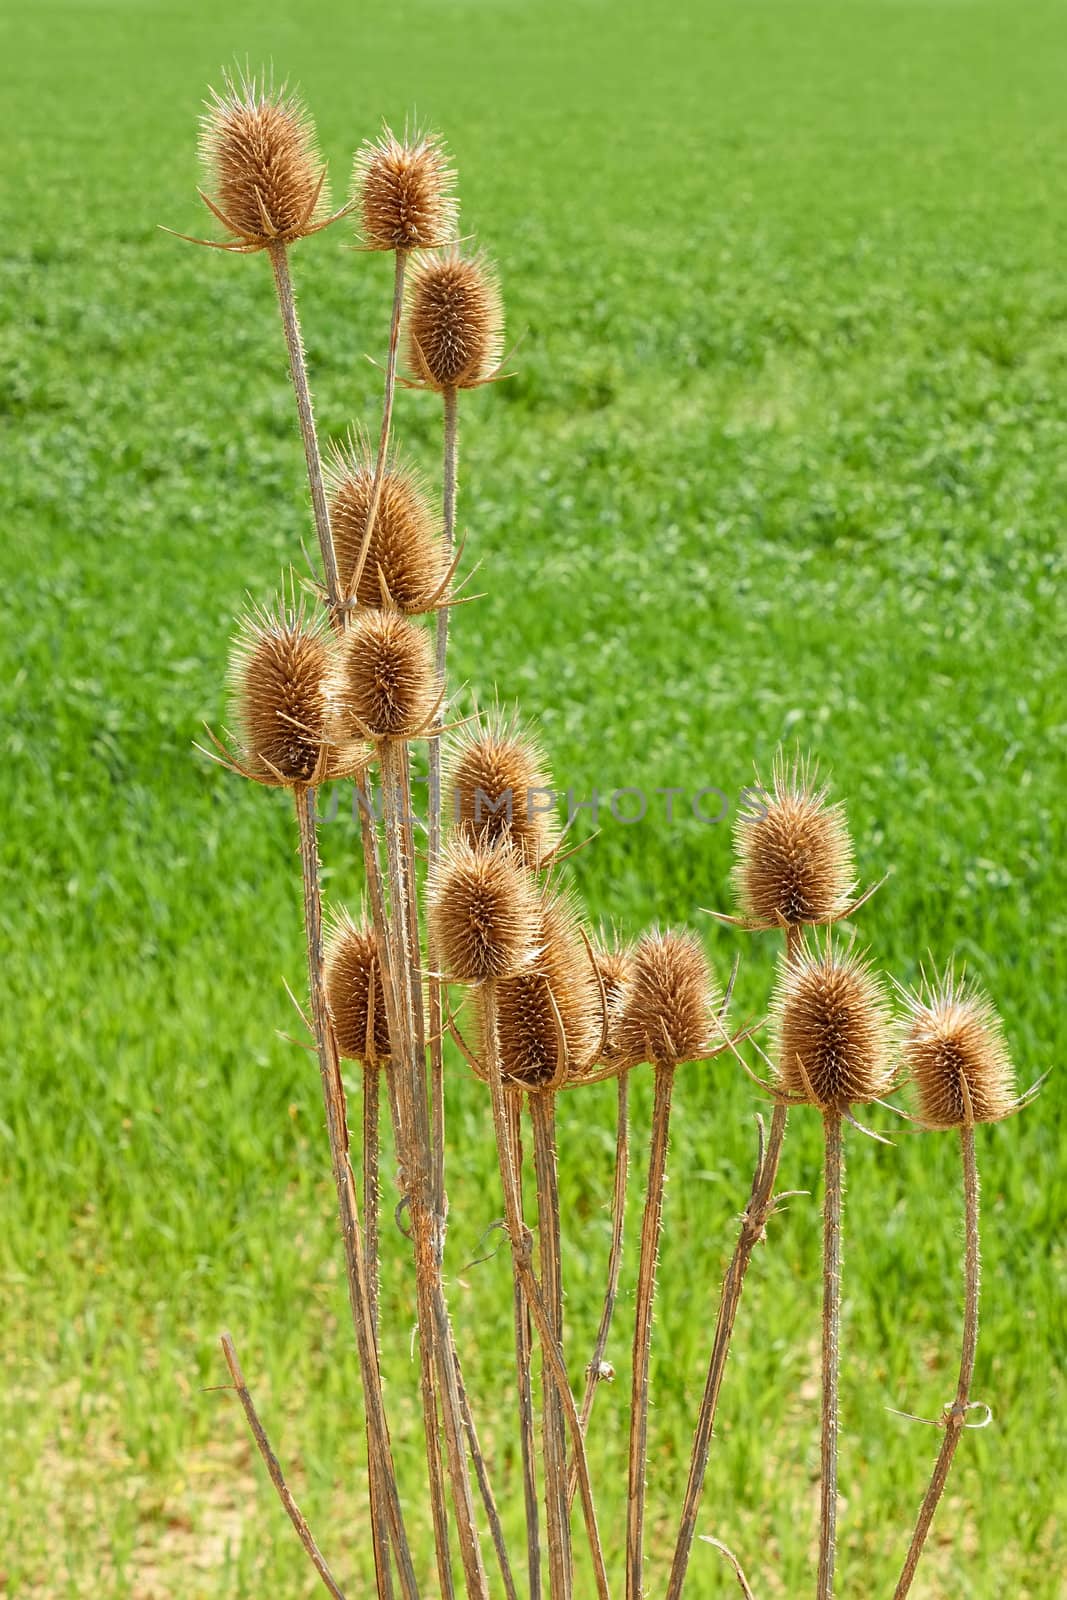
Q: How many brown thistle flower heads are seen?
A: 15